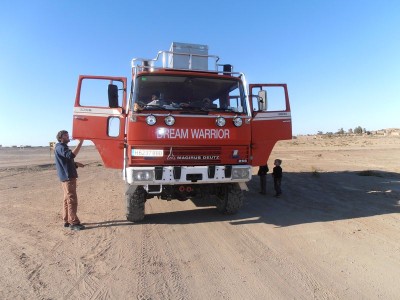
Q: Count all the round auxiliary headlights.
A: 4